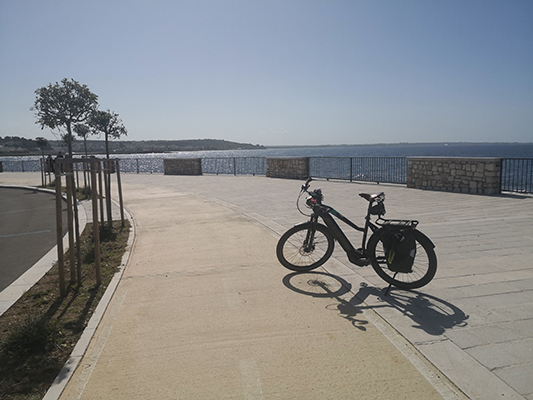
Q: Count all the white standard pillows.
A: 0